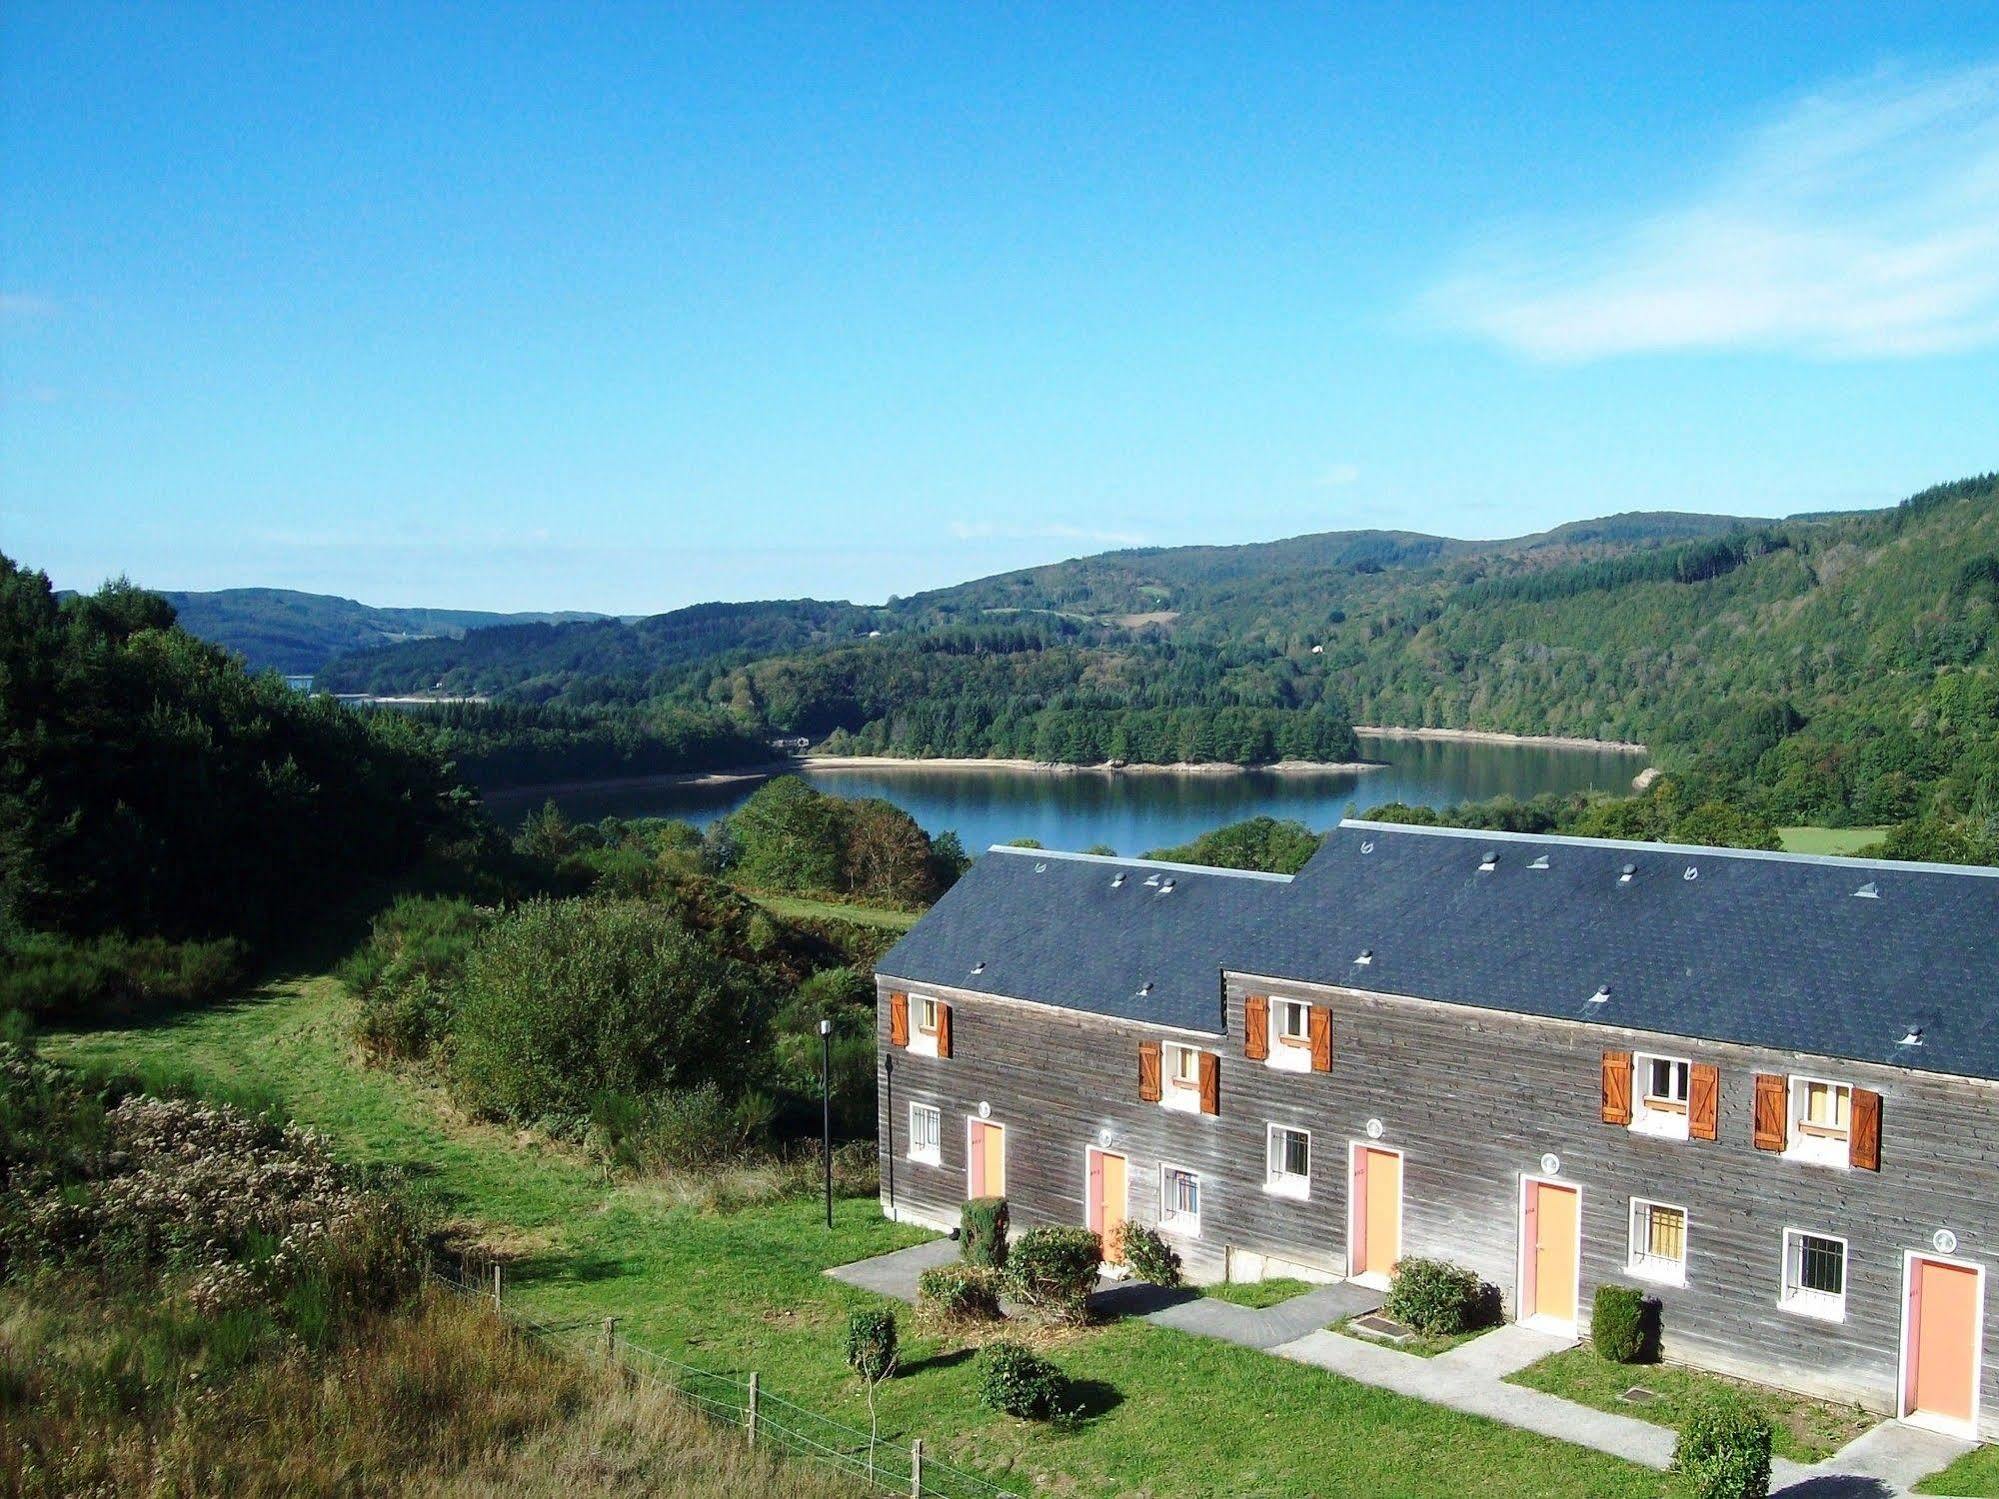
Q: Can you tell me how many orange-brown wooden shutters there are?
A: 10